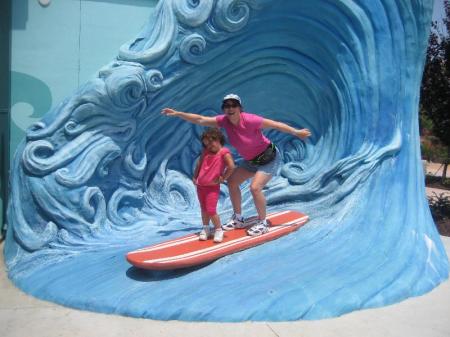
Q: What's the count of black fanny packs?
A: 1